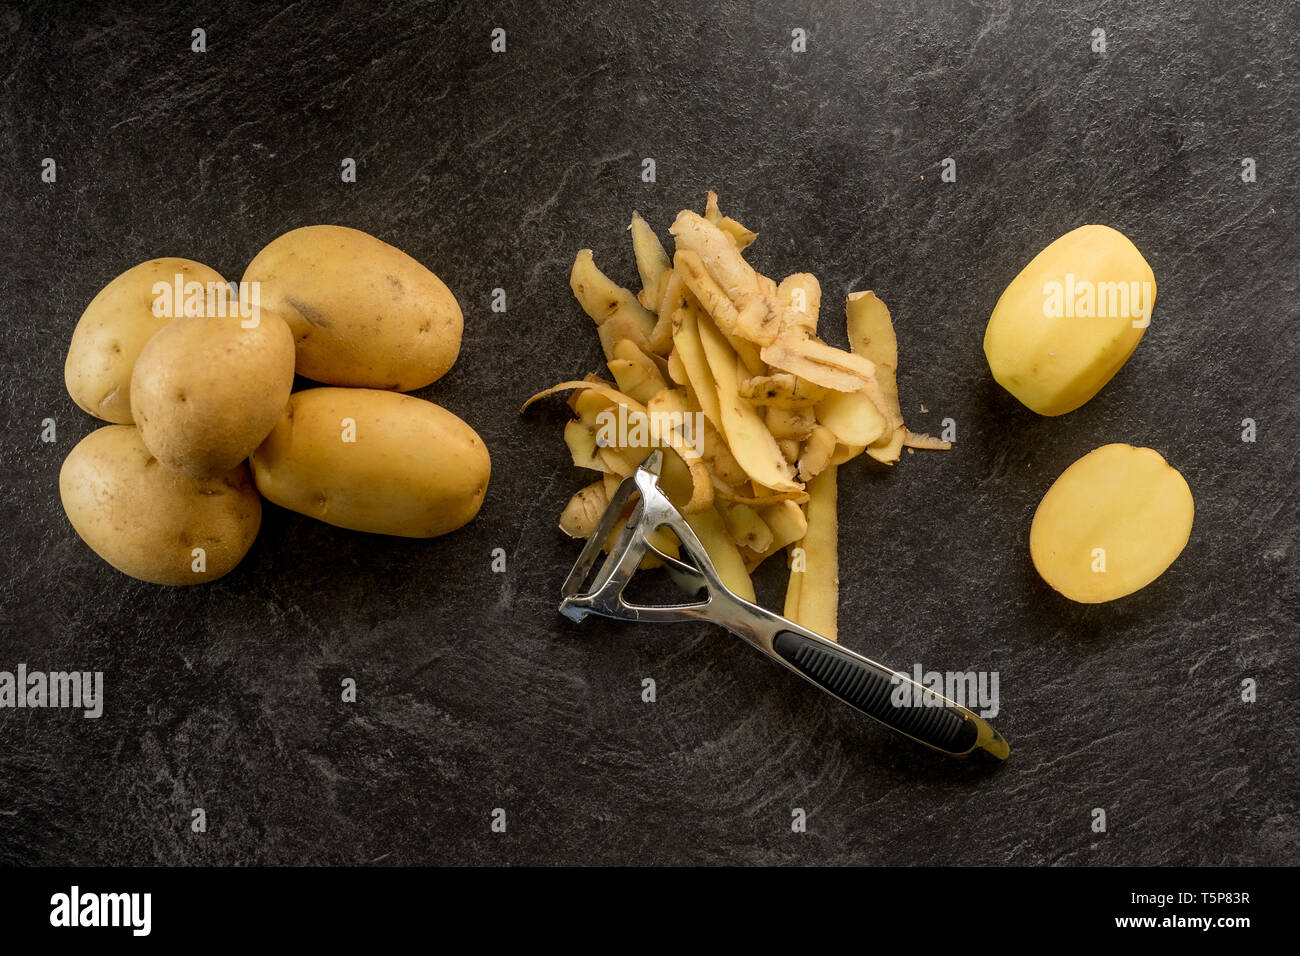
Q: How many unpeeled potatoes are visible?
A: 5